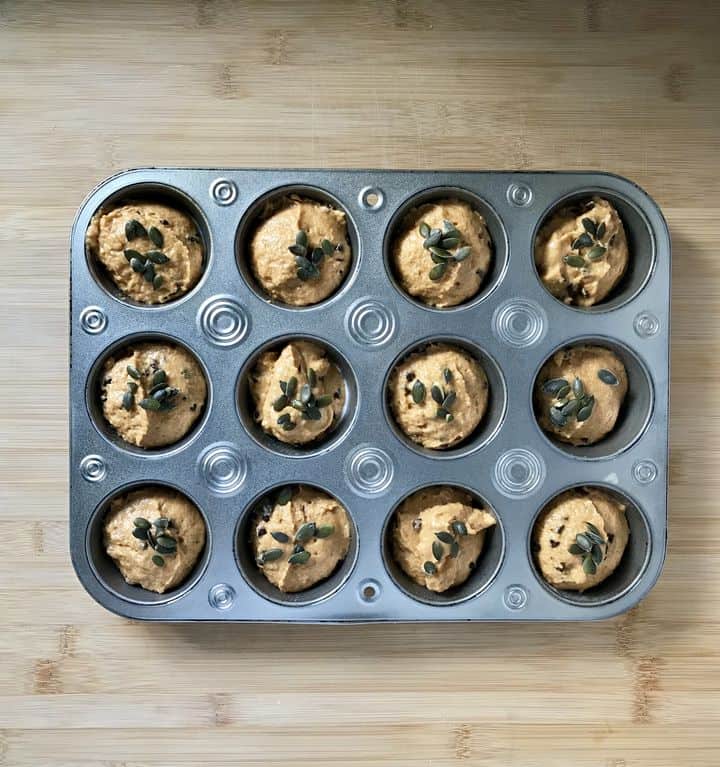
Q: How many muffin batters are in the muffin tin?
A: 12